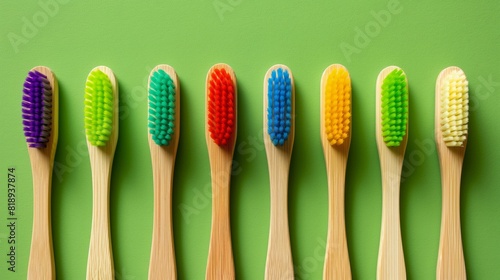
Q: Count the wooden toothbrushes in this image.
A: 8